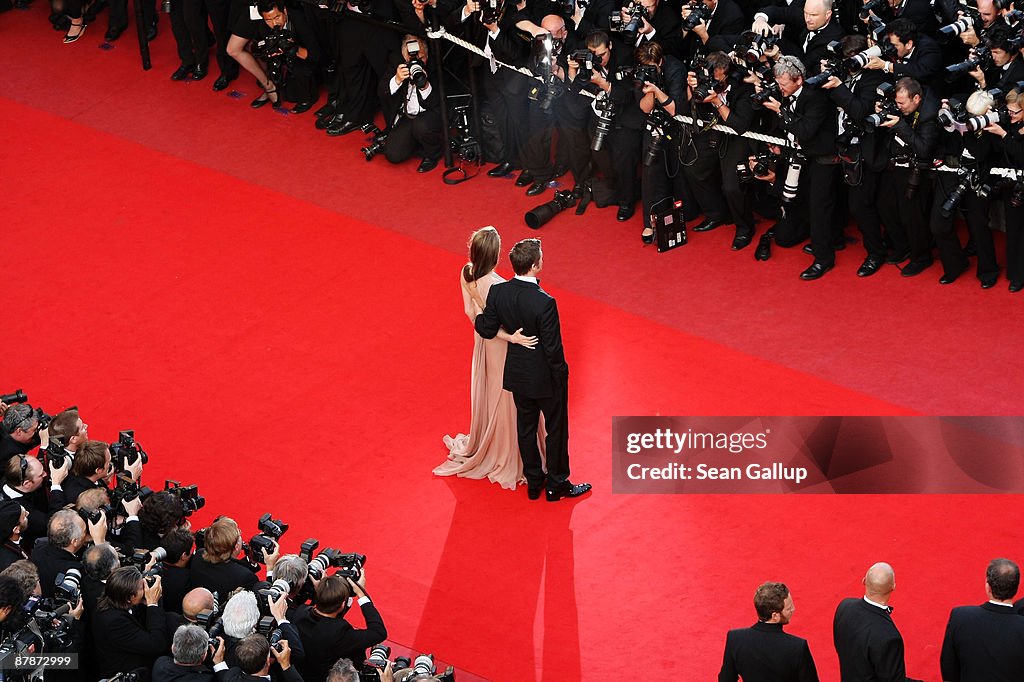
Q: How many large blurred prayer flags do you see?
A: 0